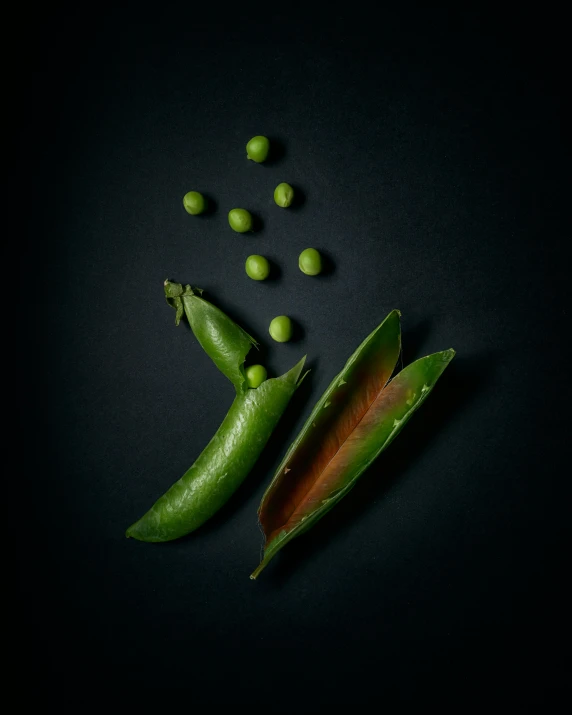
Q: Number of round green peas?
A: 8